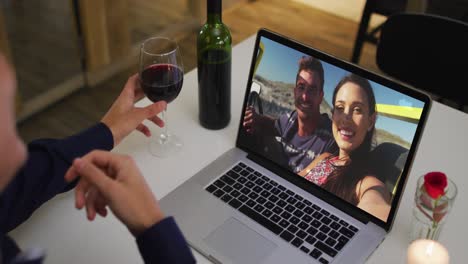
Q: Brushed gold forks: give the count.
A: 0